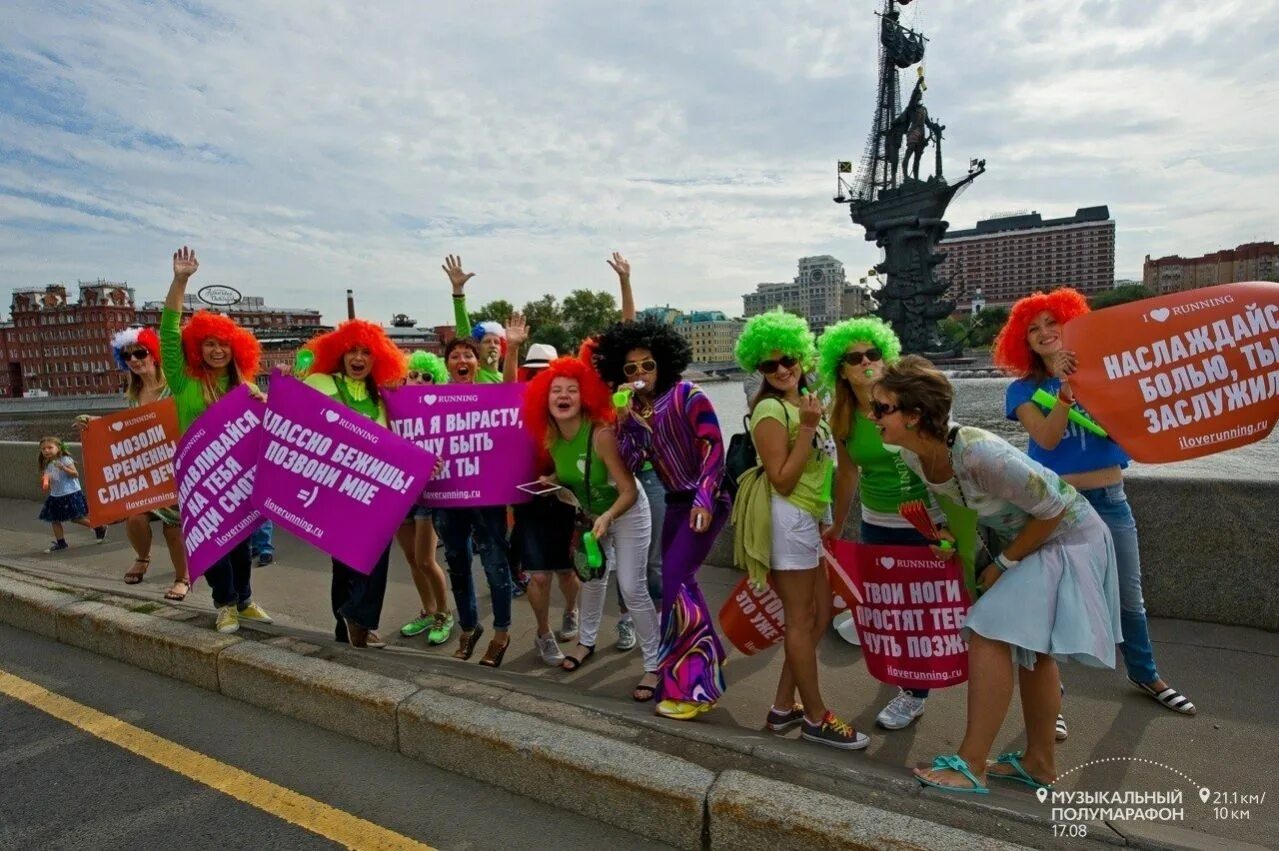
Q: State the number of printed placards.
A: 7